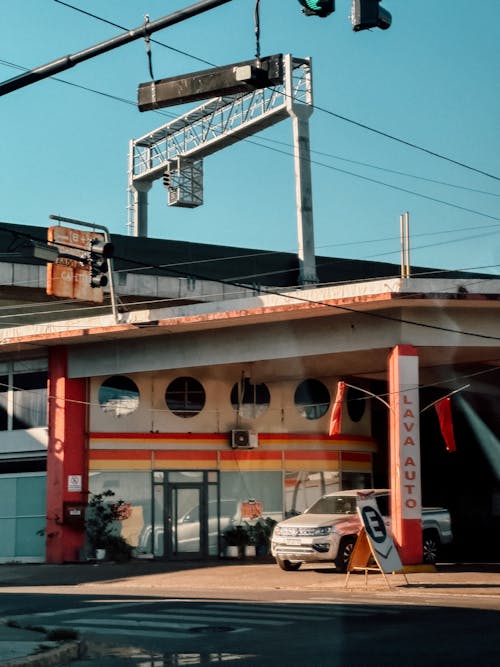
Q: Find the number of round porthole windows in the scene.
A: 5